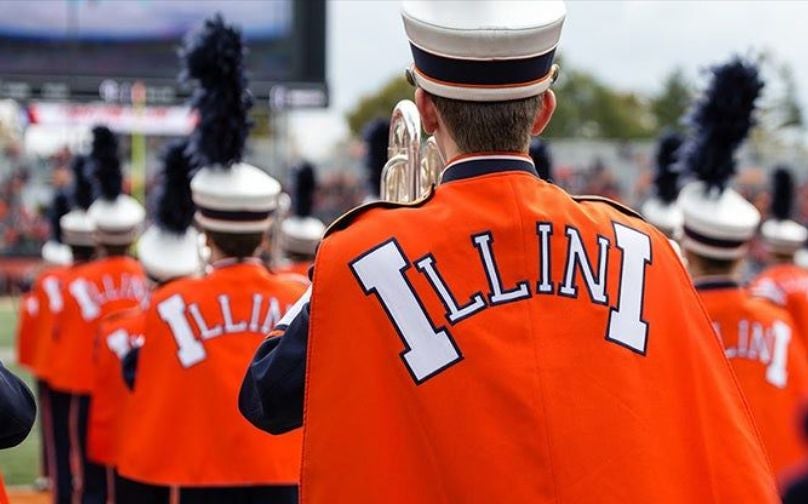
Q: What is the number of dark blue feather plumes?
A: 11